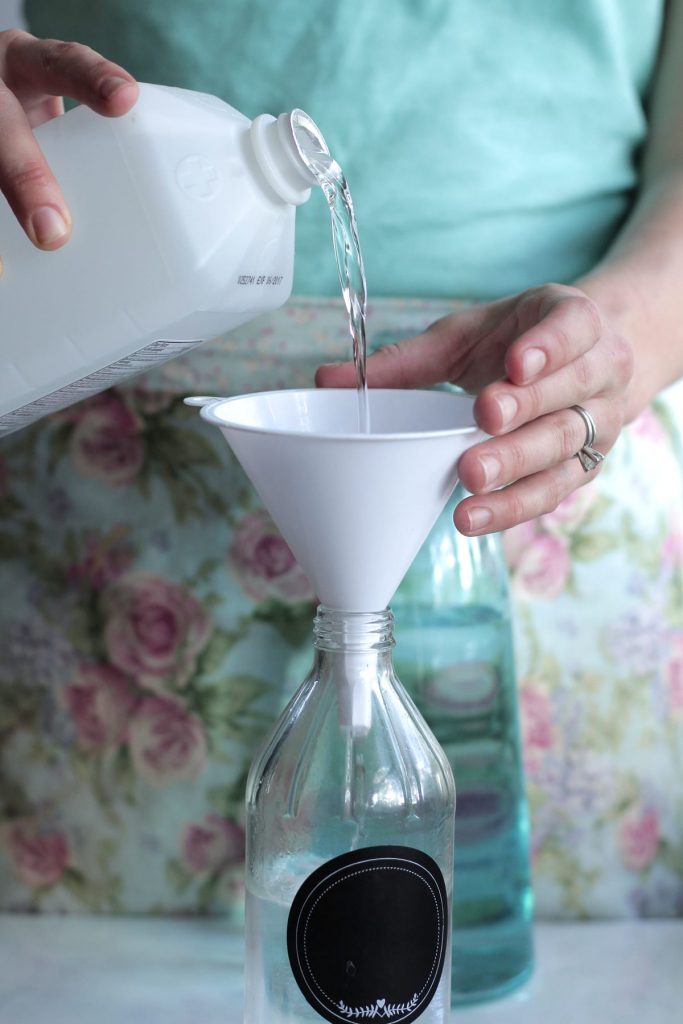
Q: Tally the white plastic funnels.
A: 1